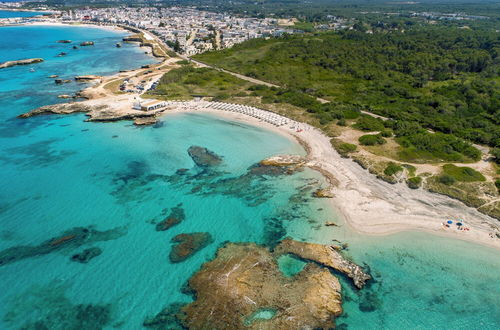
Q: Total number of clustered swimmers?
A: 0